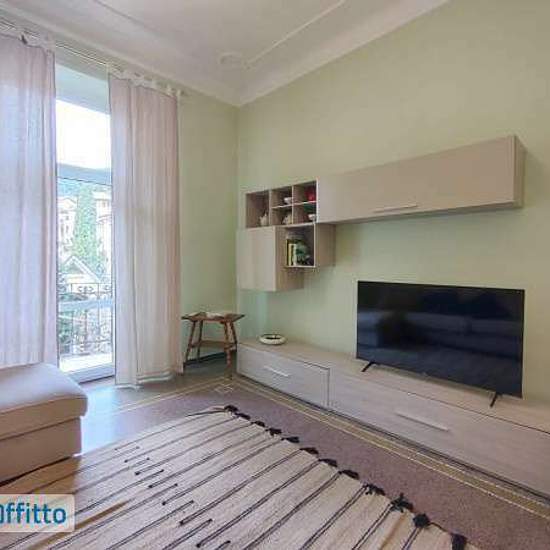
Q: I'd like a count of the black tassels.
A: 12